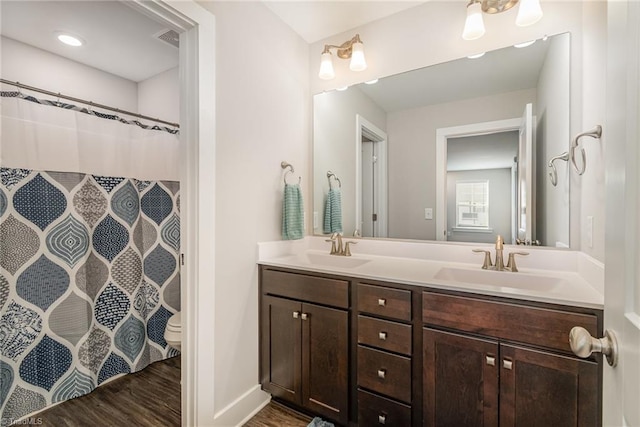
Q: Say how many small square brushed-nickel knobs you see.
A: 8